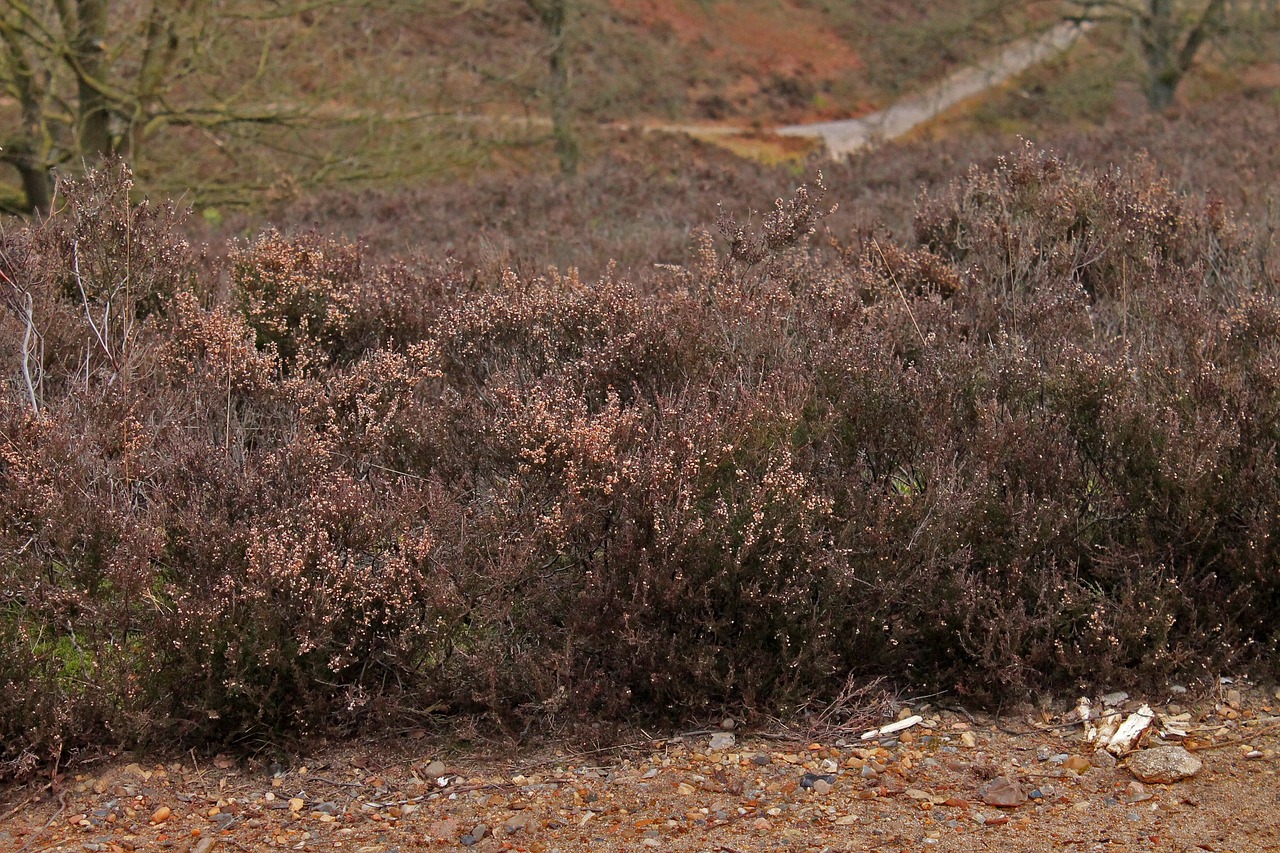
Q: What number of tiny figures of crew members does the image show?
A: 0